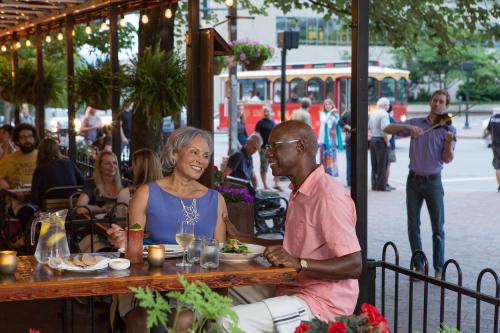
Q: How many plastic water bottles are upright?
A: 0